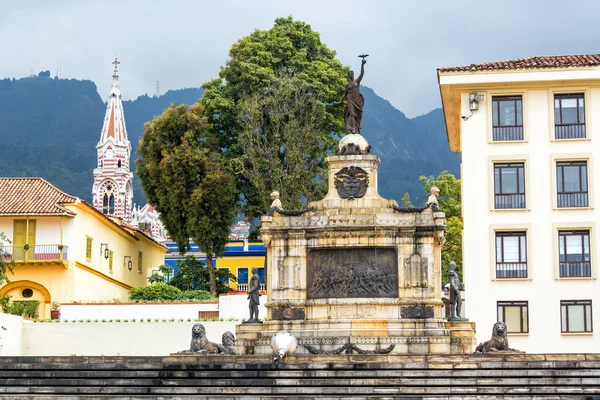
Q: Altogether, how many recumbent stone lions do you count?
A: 3